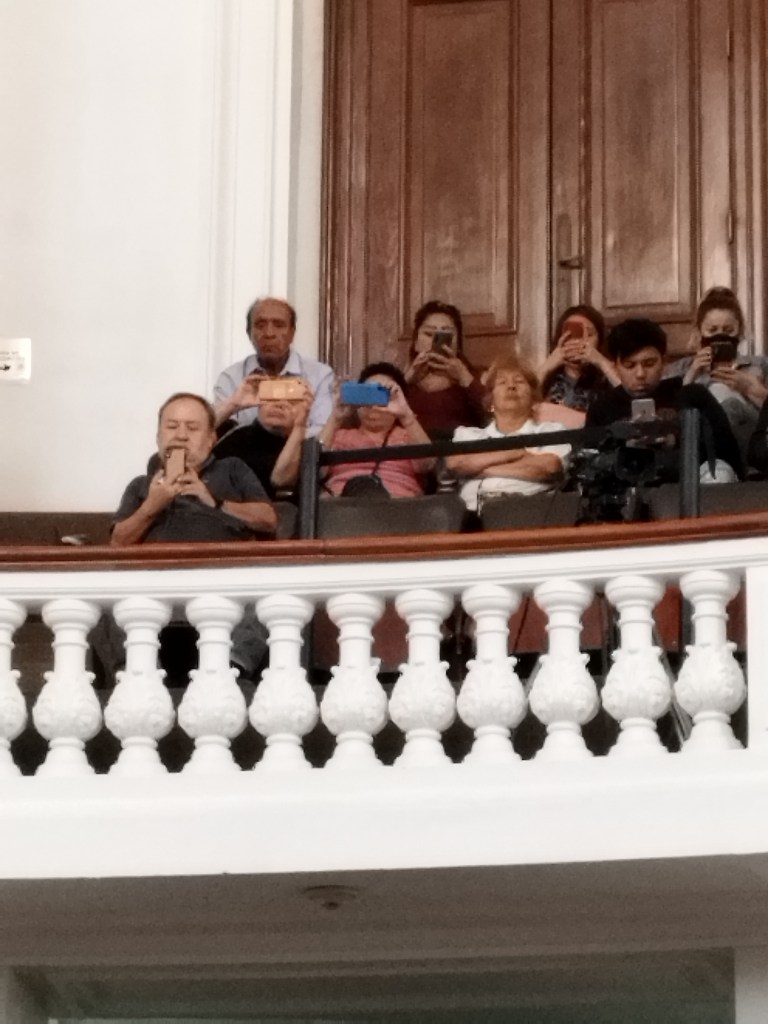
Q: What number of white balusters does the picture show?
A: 11